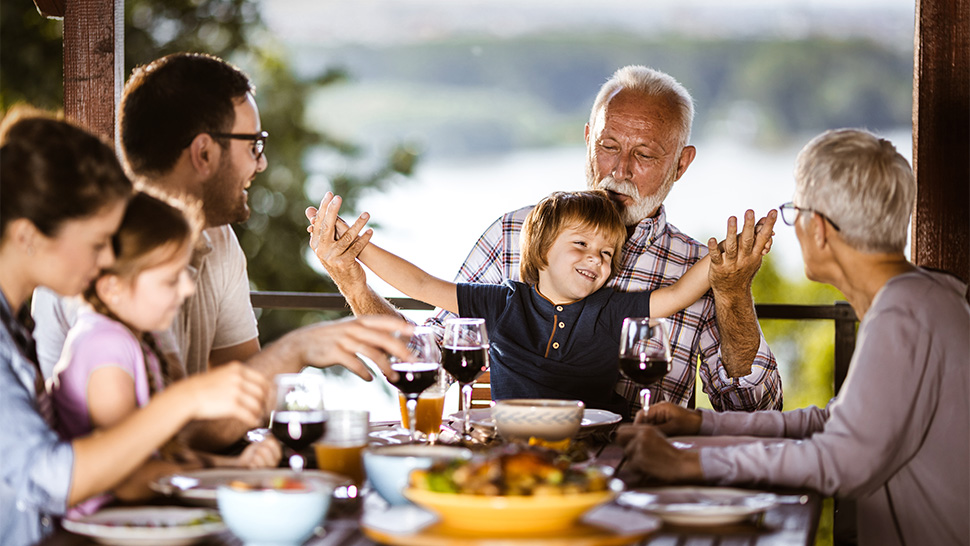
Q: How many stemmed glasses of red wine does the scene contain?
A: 4